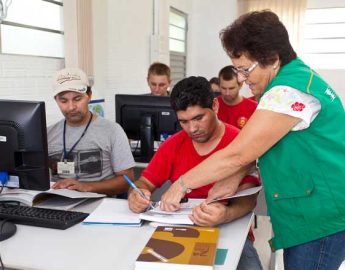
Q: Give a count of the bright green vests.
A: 1